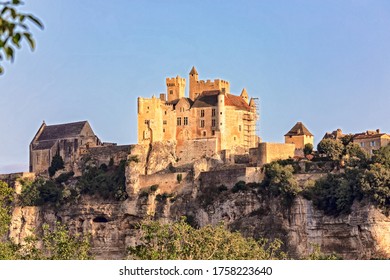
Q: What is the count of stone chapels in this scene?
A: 1